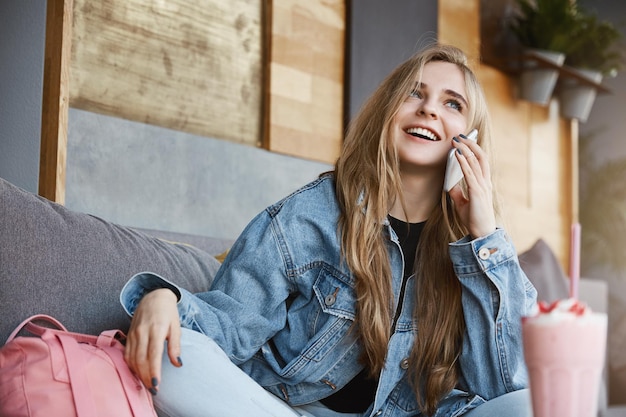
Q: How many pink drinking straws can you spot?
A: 1